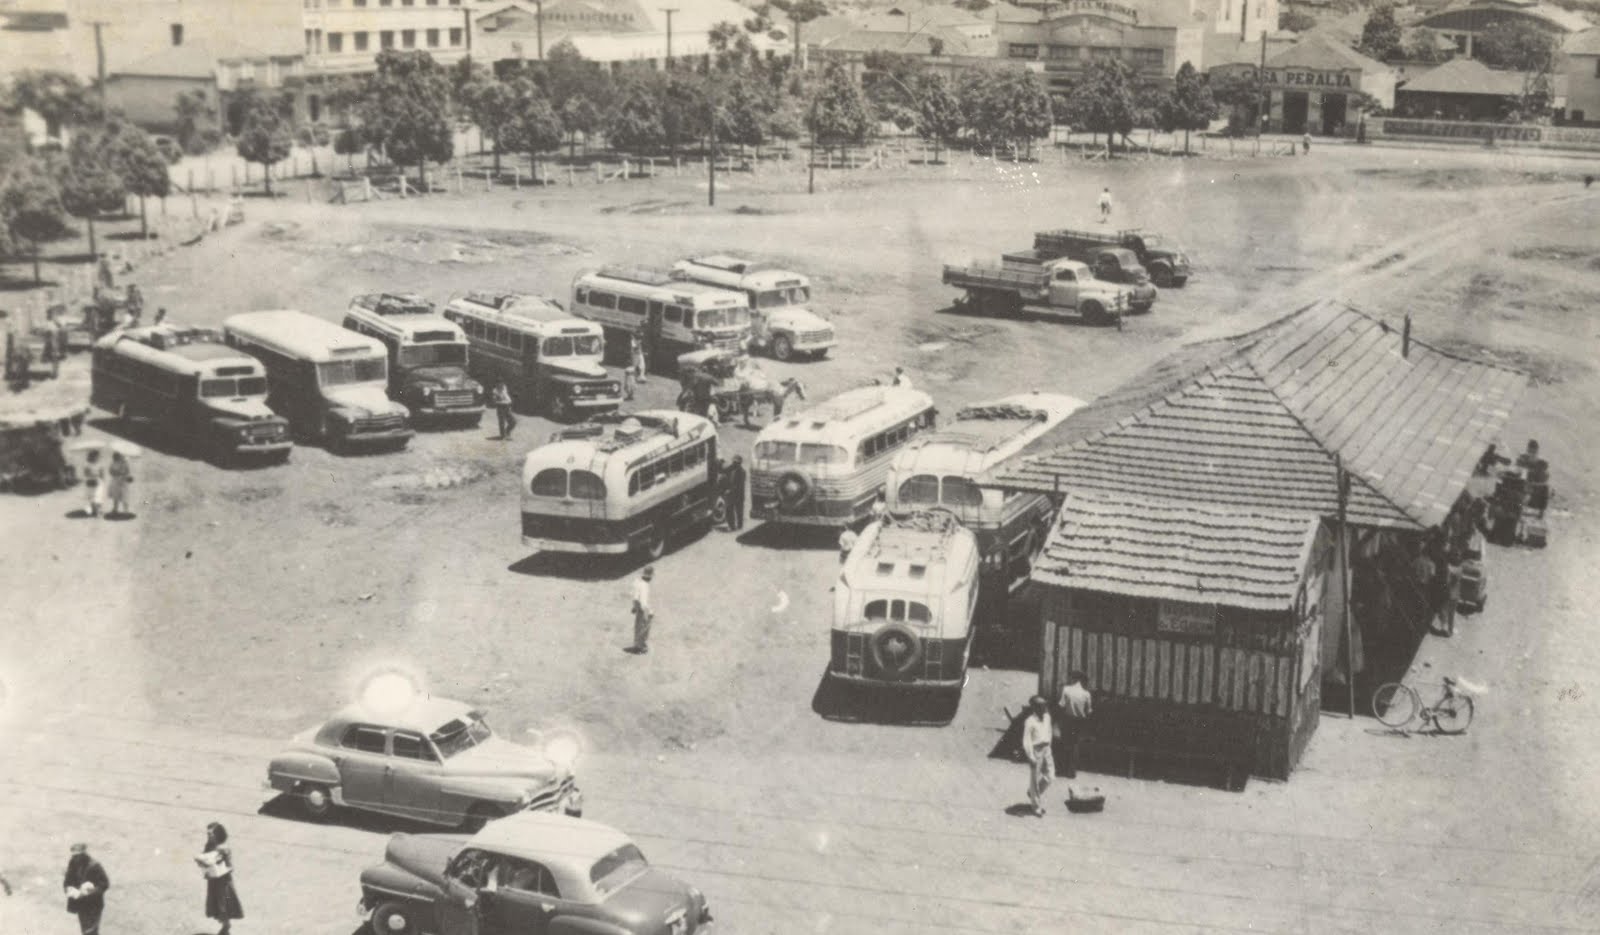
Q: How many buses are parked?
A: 10